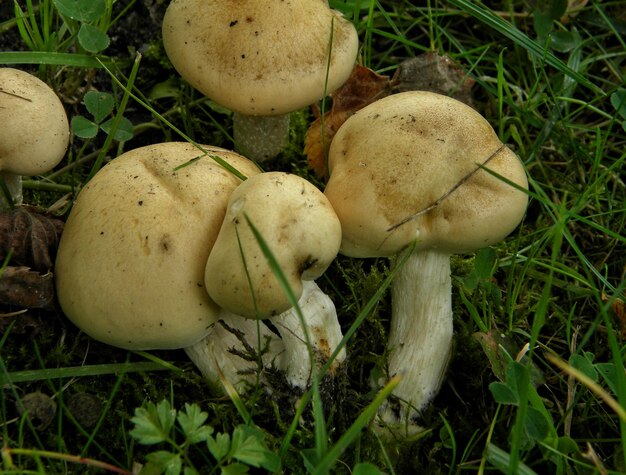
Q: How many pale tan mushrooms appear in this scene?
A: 5